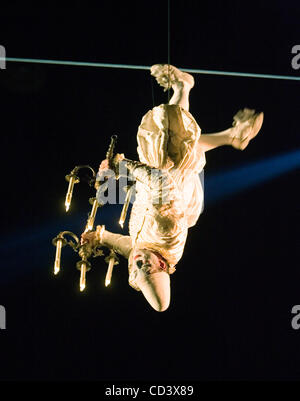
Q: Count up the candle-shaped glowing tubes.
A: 6